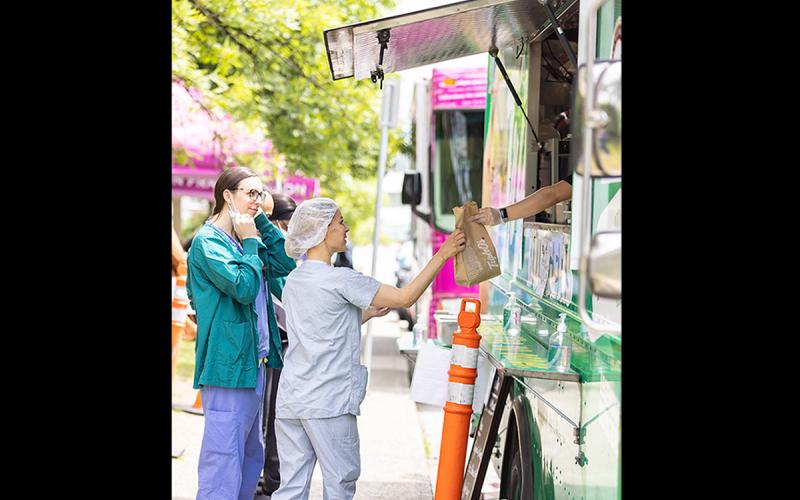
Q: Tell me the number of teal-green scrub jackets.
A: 1